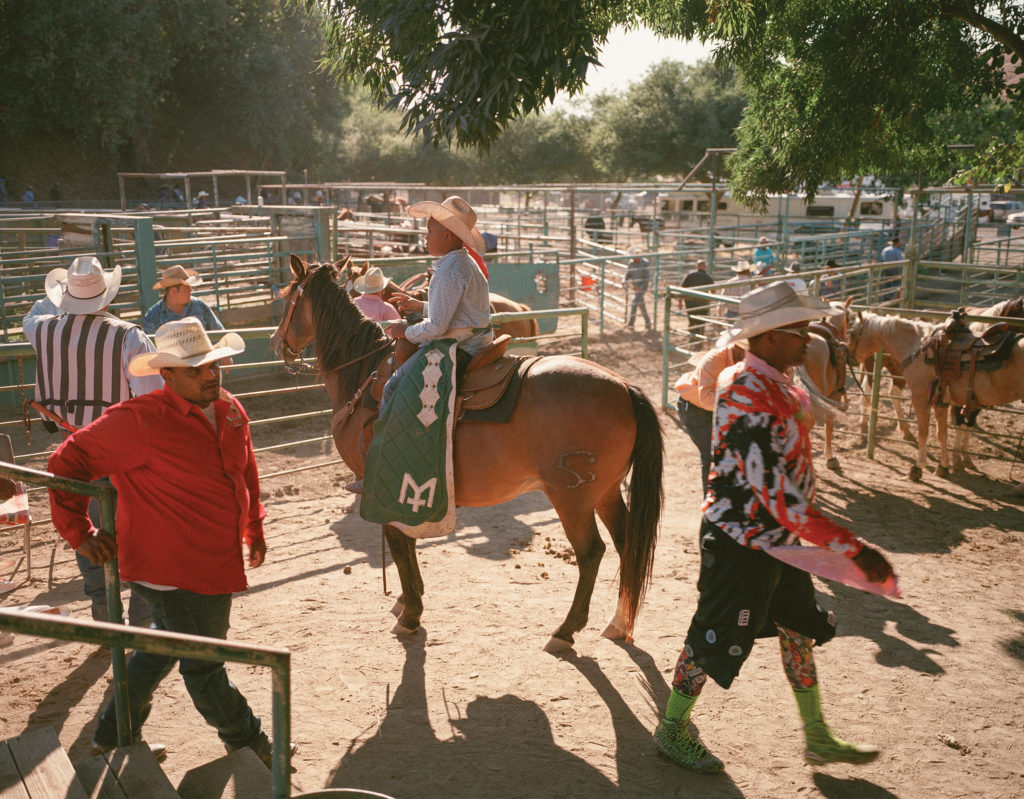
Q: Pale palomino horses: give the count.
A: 2